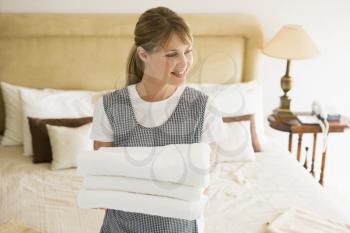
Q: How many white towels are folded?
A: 3